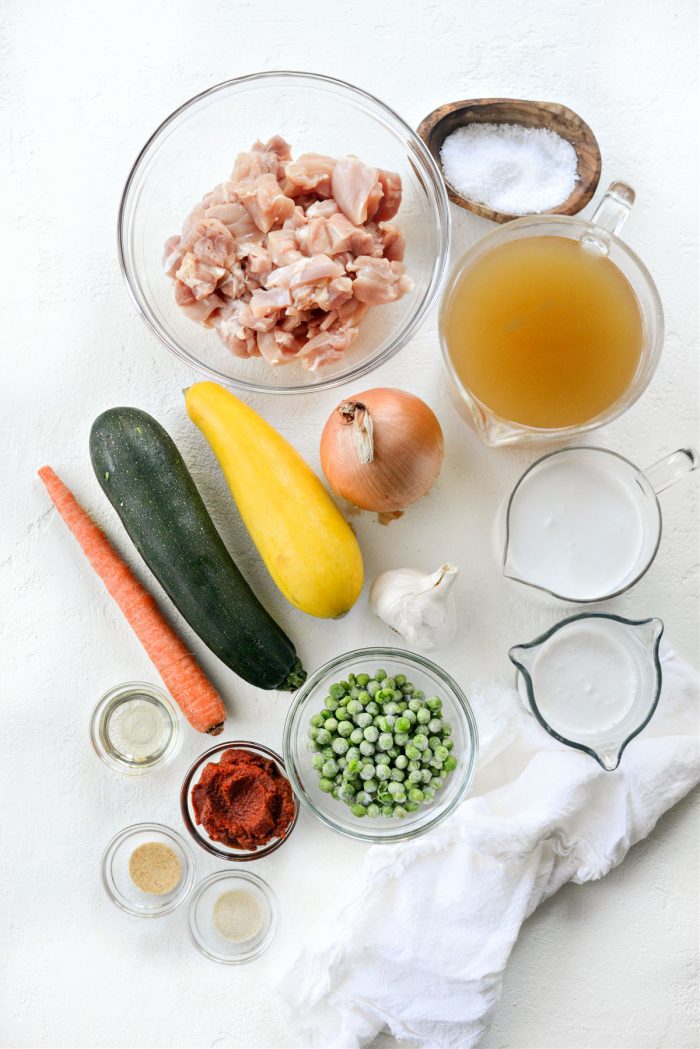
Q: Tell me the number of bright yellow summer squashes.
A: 1